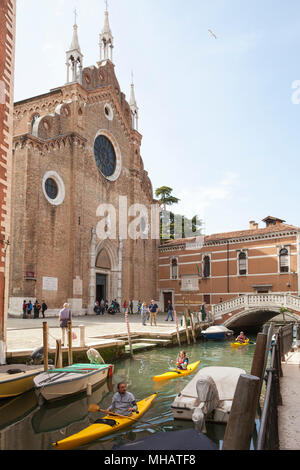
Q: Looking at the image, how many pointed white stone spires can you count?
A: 3